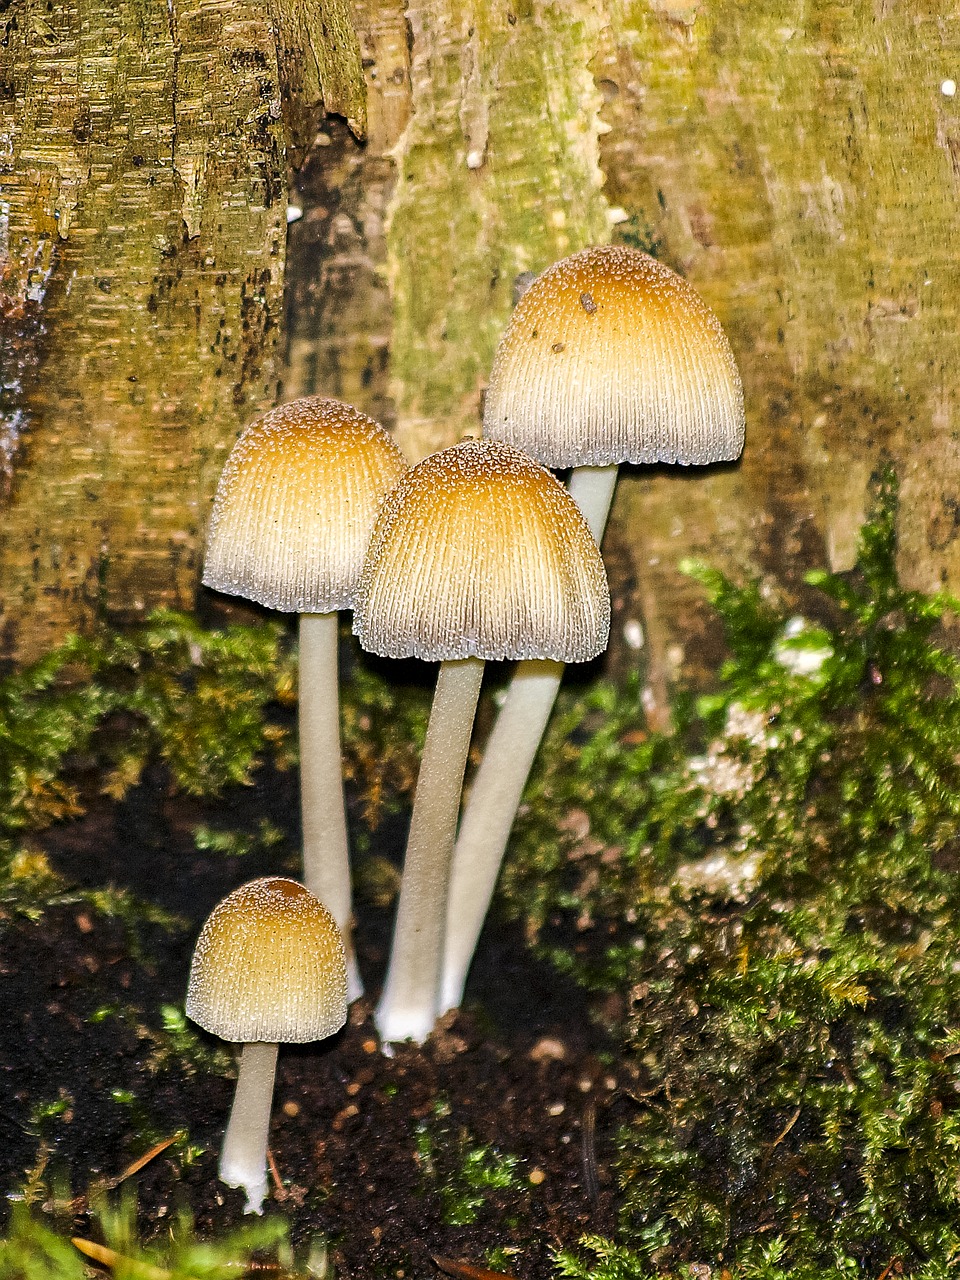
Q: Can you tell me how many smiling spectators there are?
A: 0